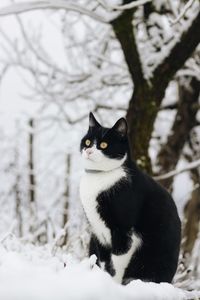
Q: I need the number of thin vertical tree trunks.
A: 3